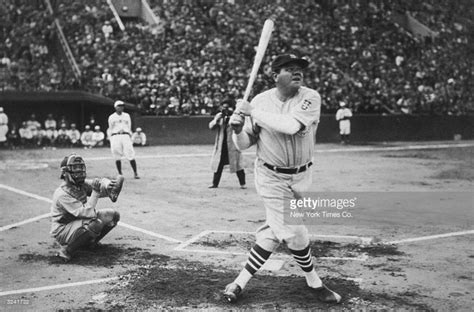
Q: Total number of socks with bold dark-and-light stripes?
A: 2